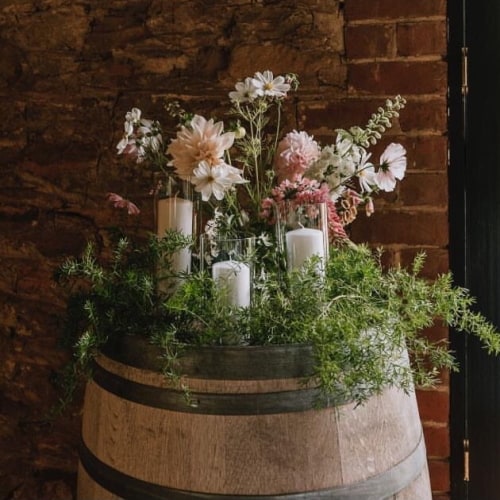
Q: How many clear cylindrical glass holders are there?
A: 3